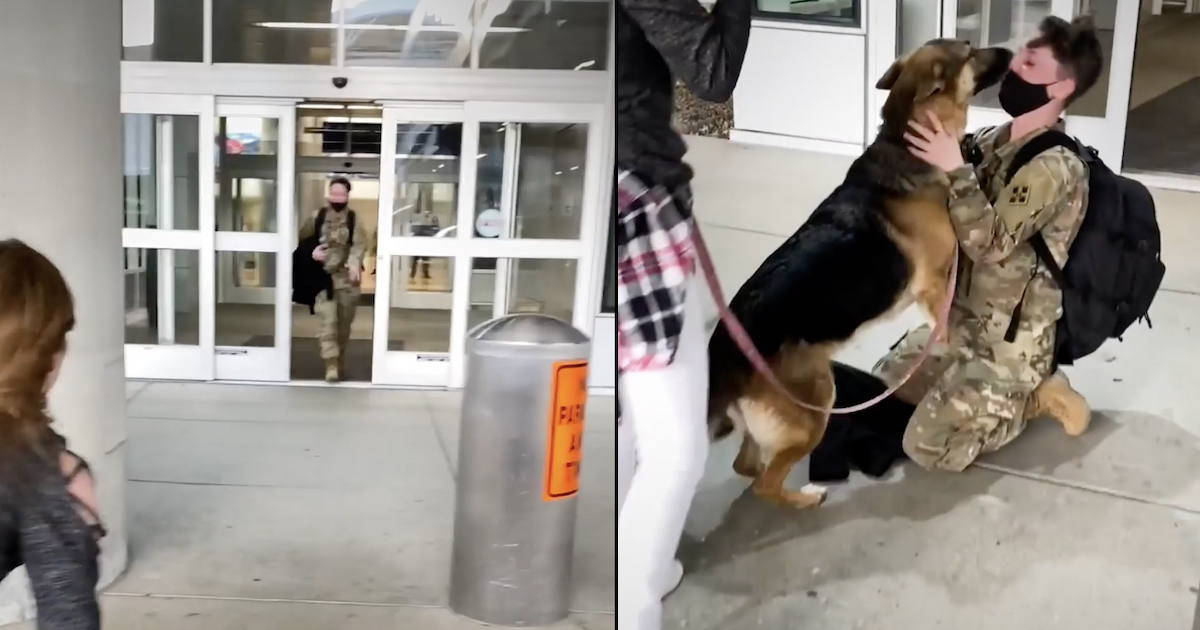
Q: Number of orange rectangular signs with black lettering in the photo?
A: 1